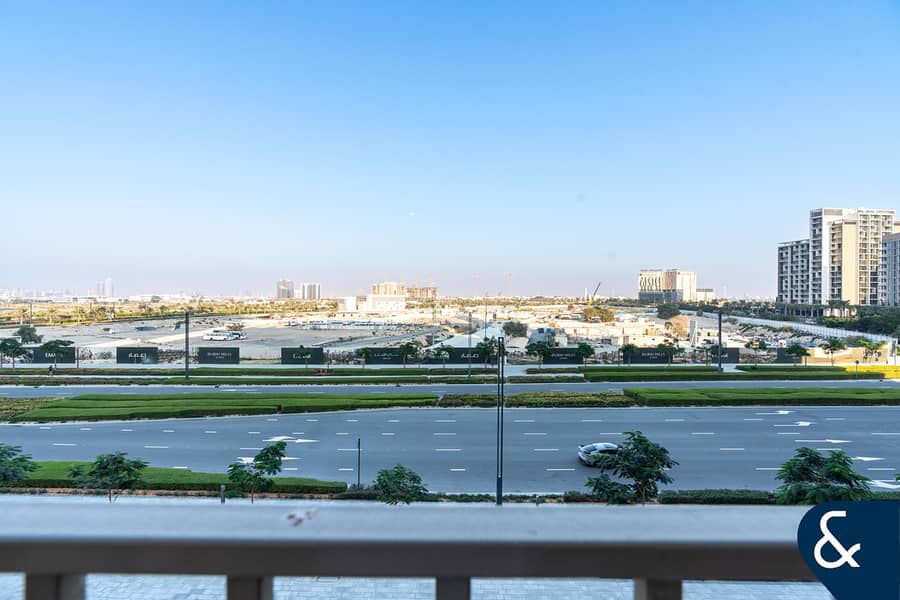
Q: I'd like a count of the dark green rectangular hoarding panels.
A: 10